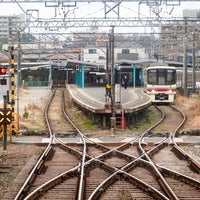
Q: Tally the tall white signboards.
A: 1